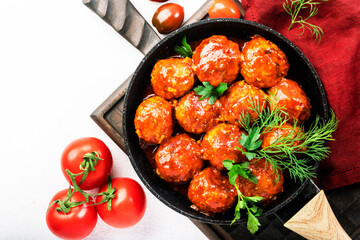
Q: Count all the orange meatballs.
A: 12